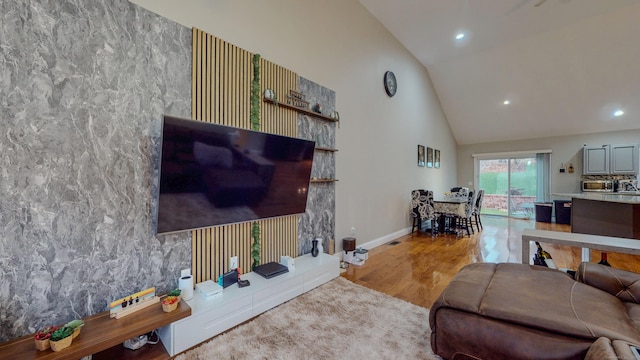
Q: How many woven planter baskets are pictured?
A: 5